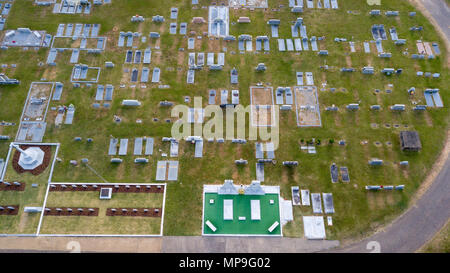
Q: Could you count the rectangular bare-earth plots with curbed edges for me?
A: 3